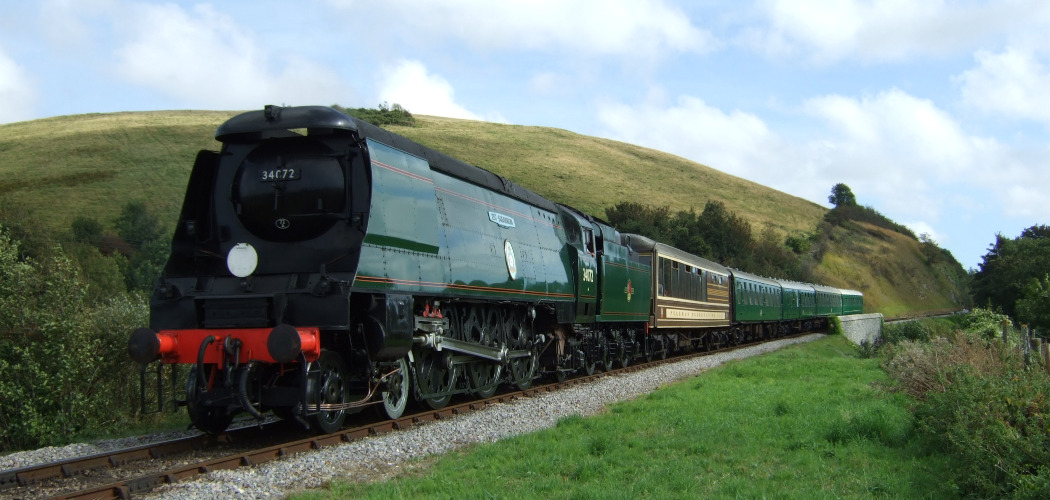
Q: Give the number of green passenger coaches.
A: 4